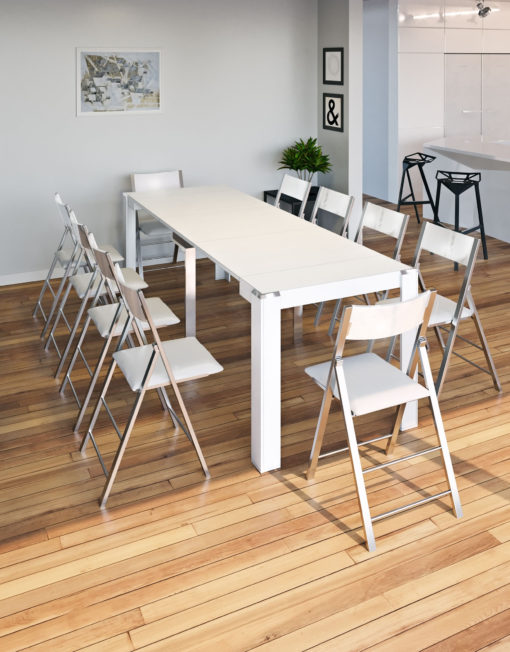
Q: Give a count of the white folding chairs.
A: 10